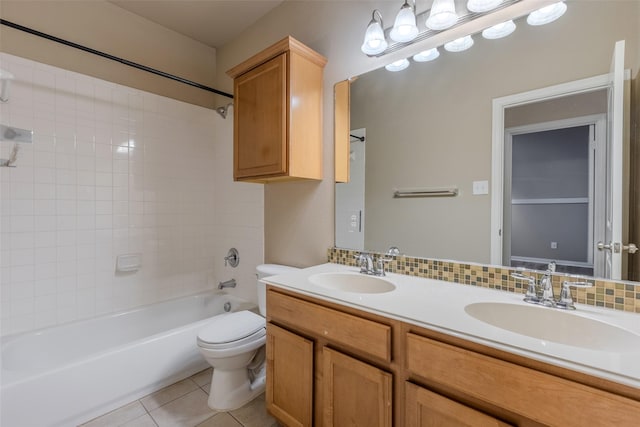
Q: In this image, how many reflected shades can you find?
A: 5